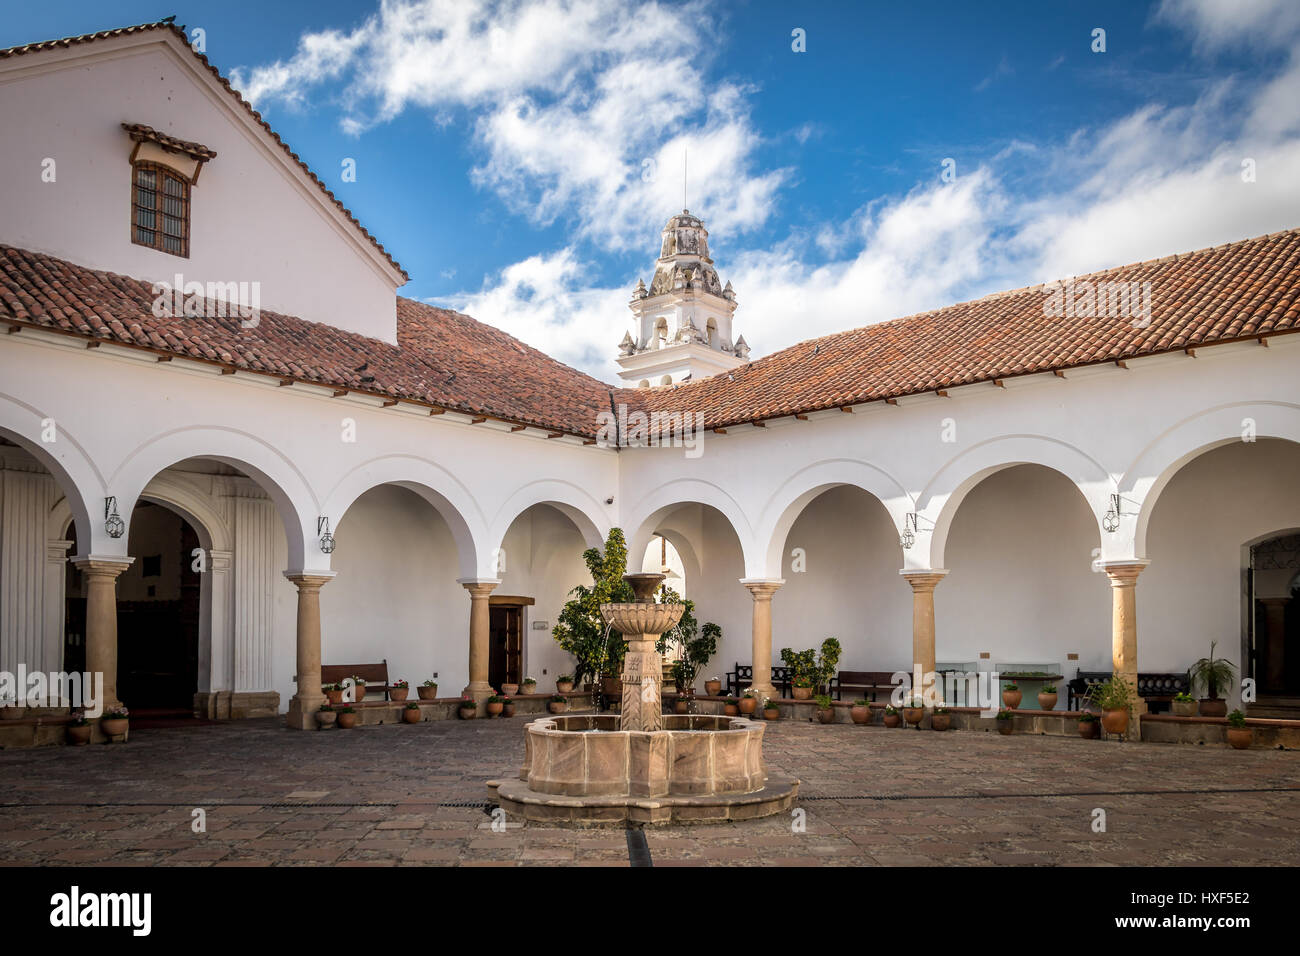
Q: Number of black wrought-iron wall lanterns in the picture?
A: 4